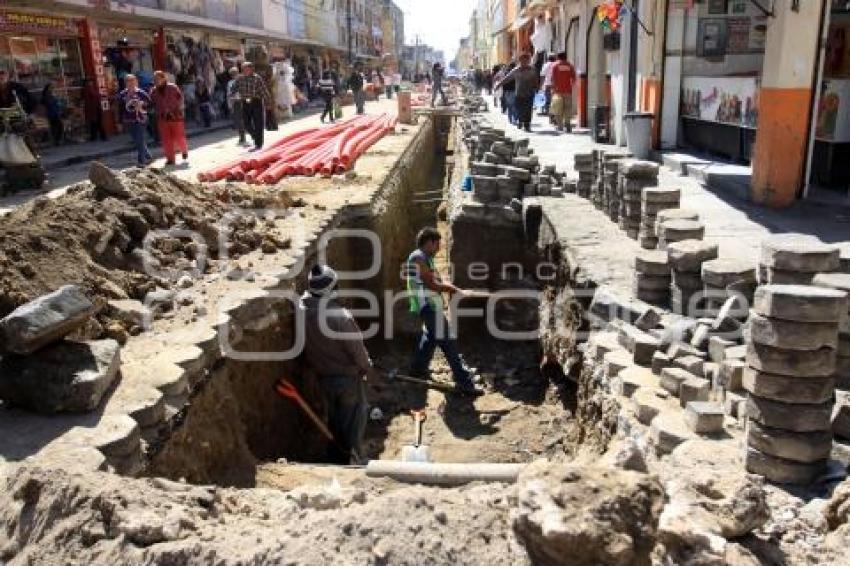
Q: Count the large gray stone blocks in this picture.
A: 2